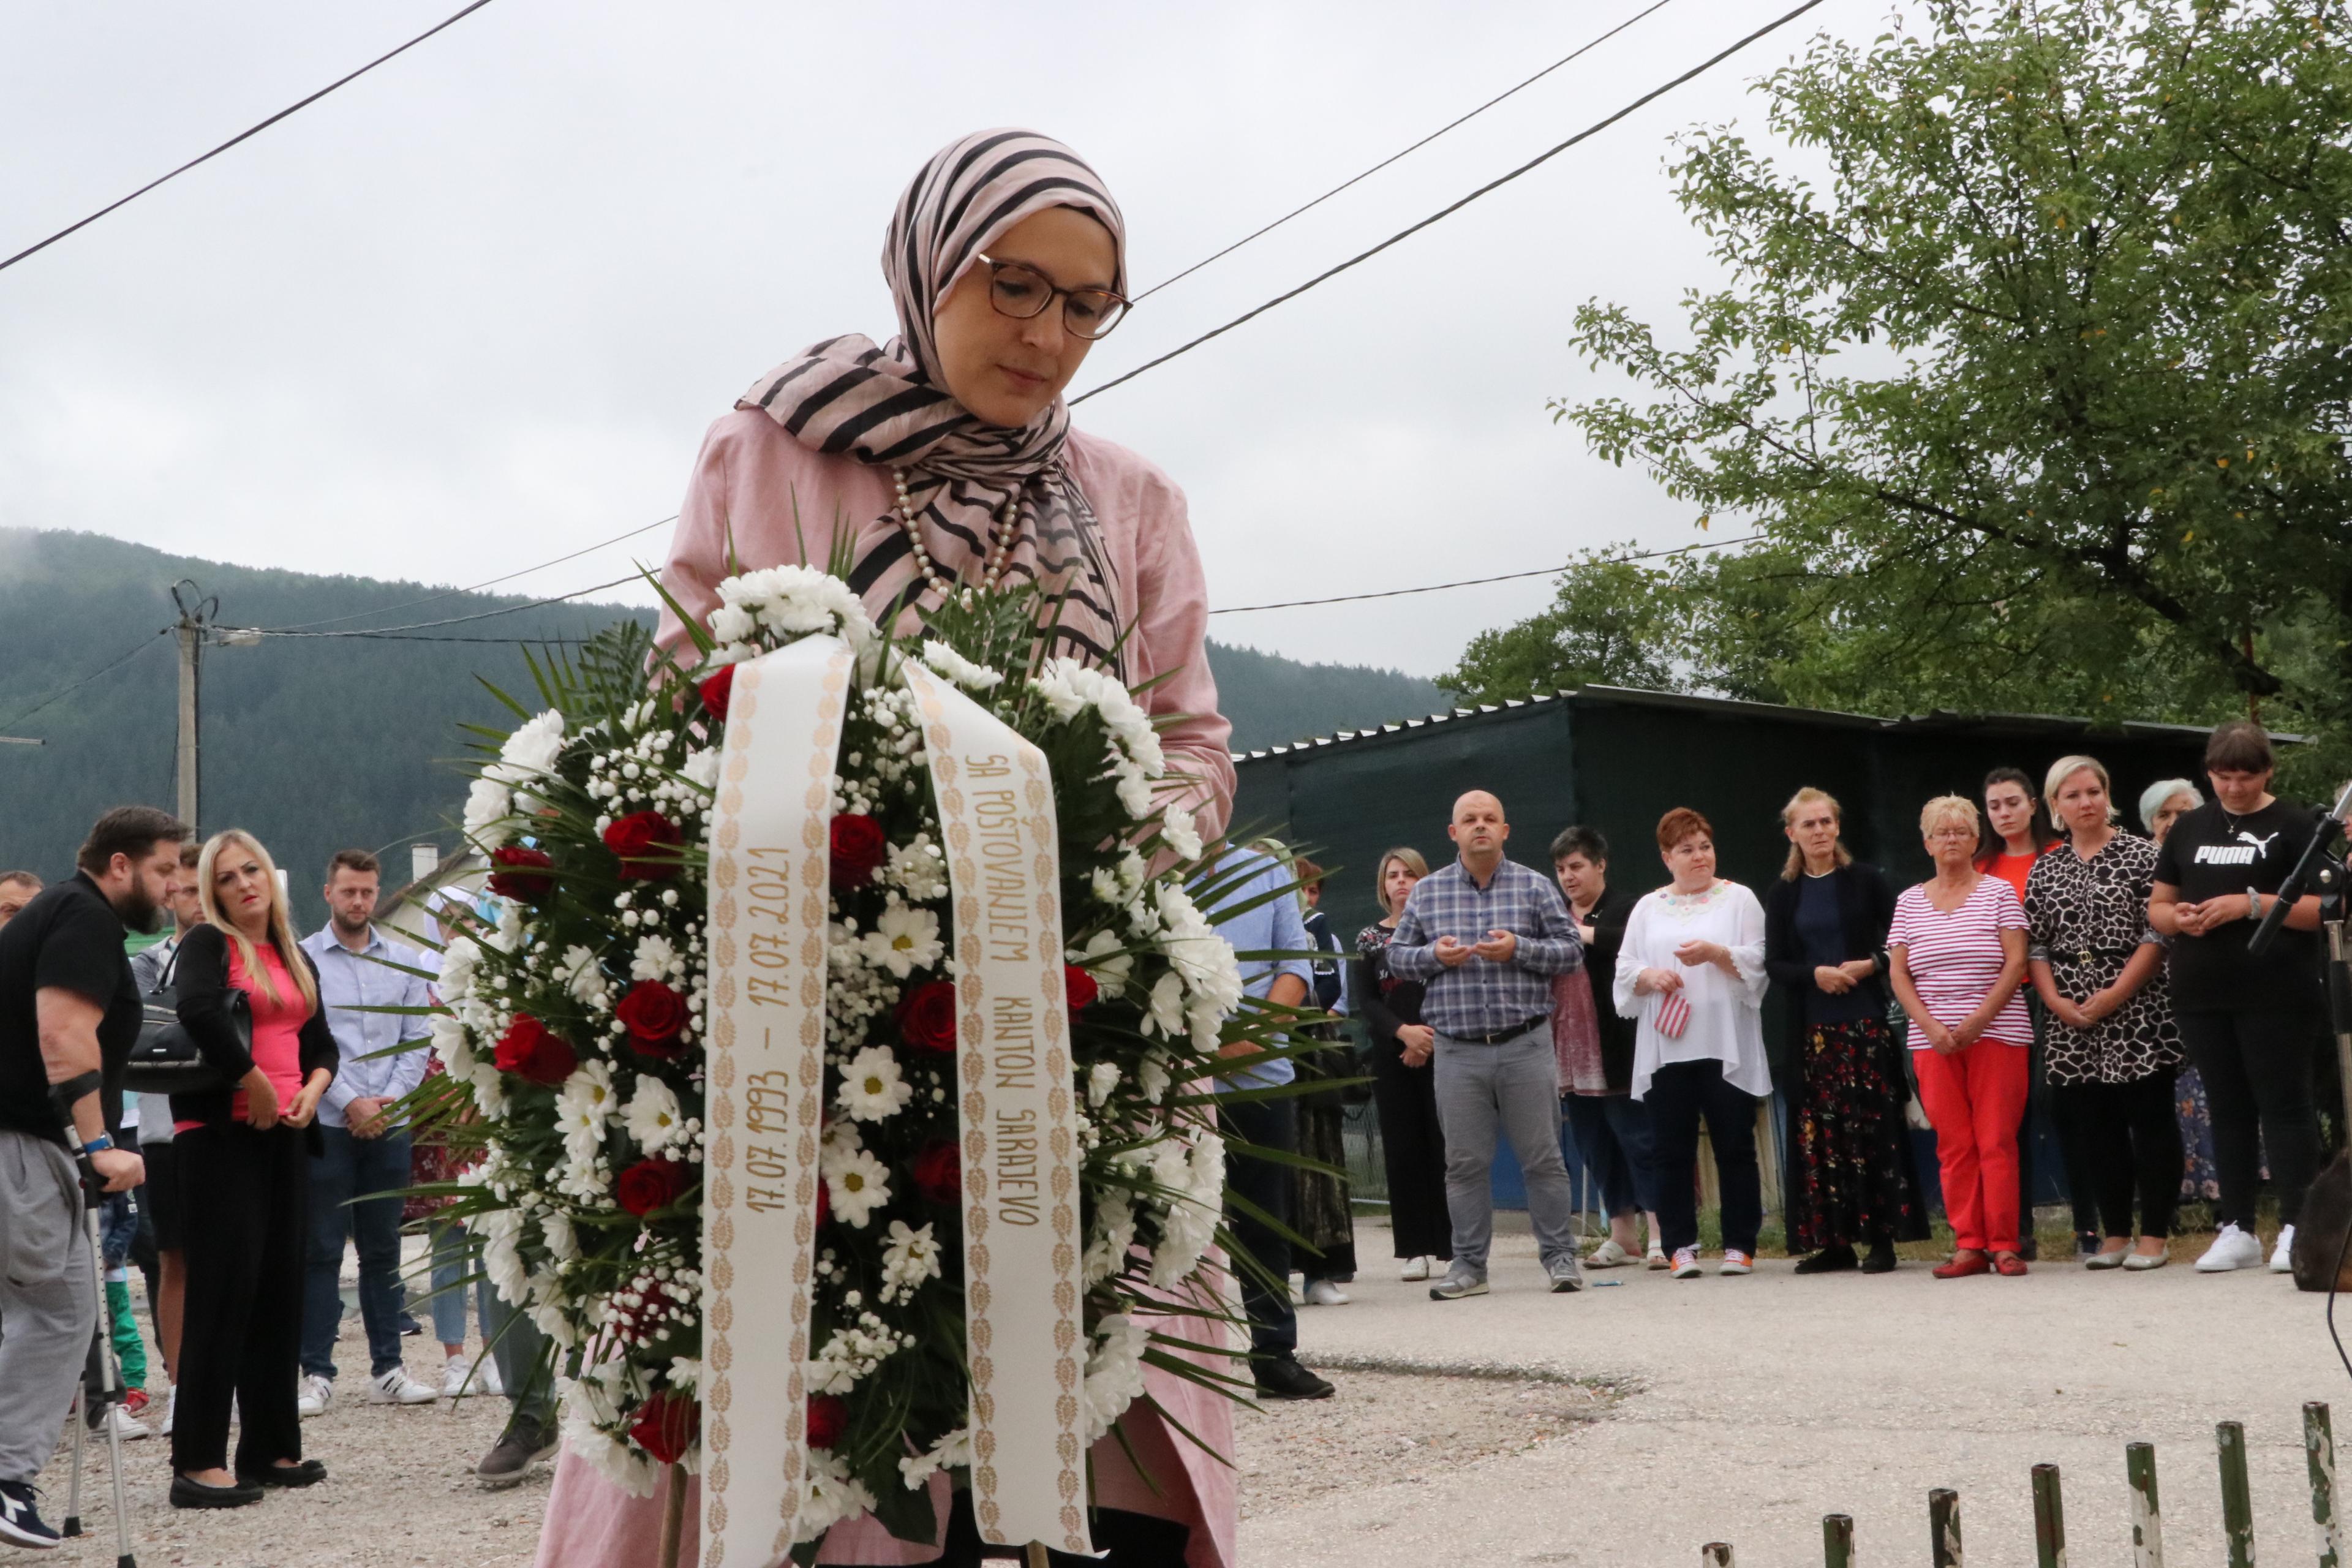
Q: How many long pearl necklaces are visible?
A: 1